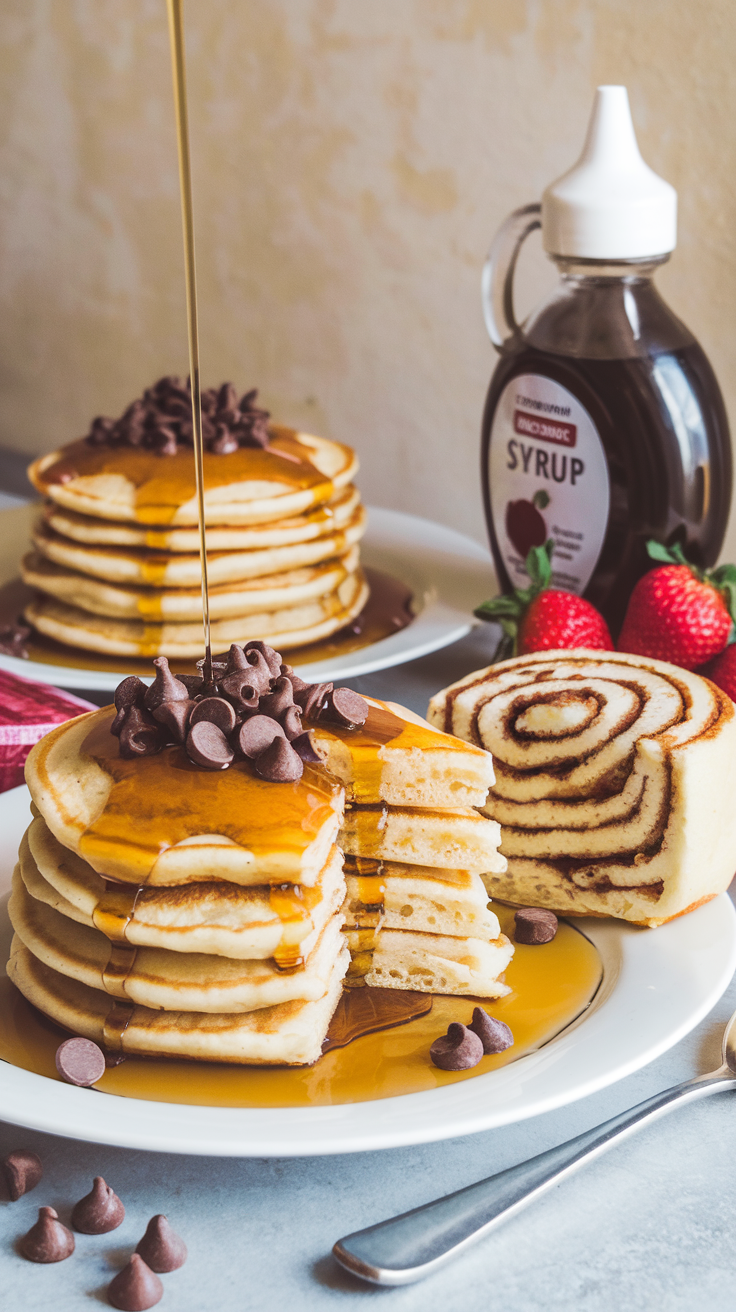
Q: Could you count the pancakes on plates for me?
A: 9